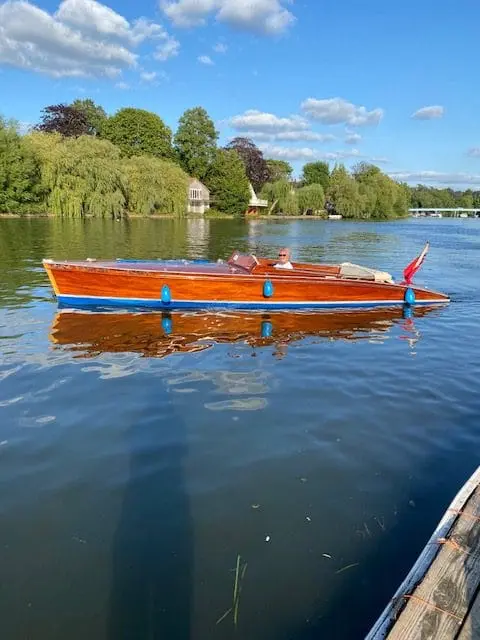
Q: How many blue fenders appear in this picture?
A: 3